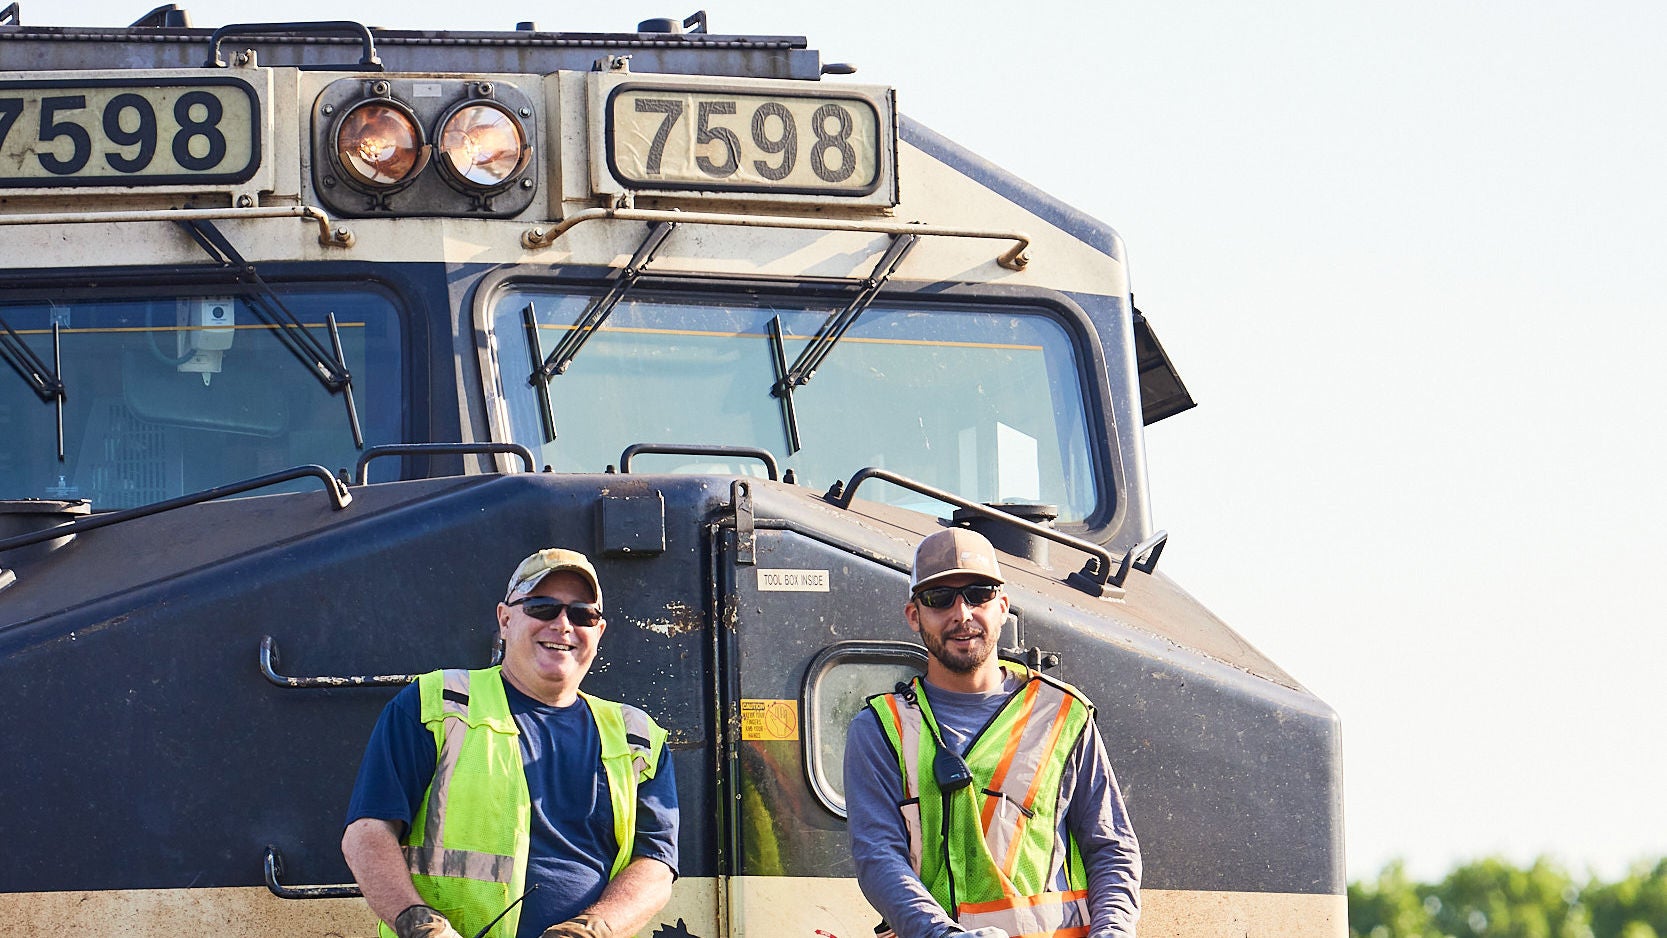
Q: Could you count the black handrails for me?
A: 8